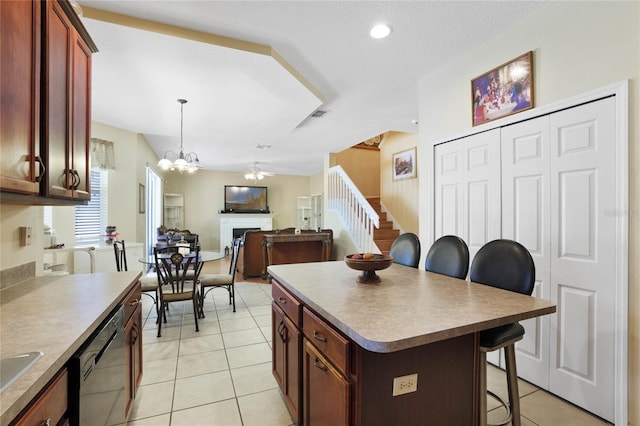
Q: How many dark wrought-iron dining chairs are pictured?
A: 4